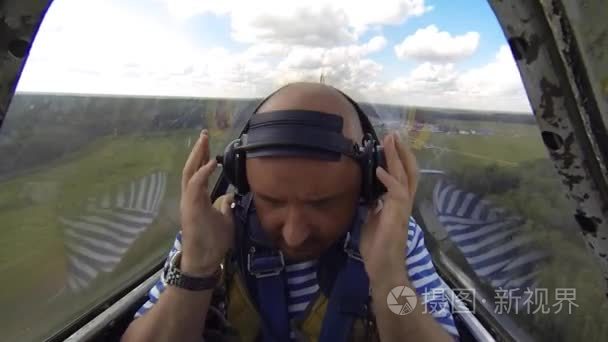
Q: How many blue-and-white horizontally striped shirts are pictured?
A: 1